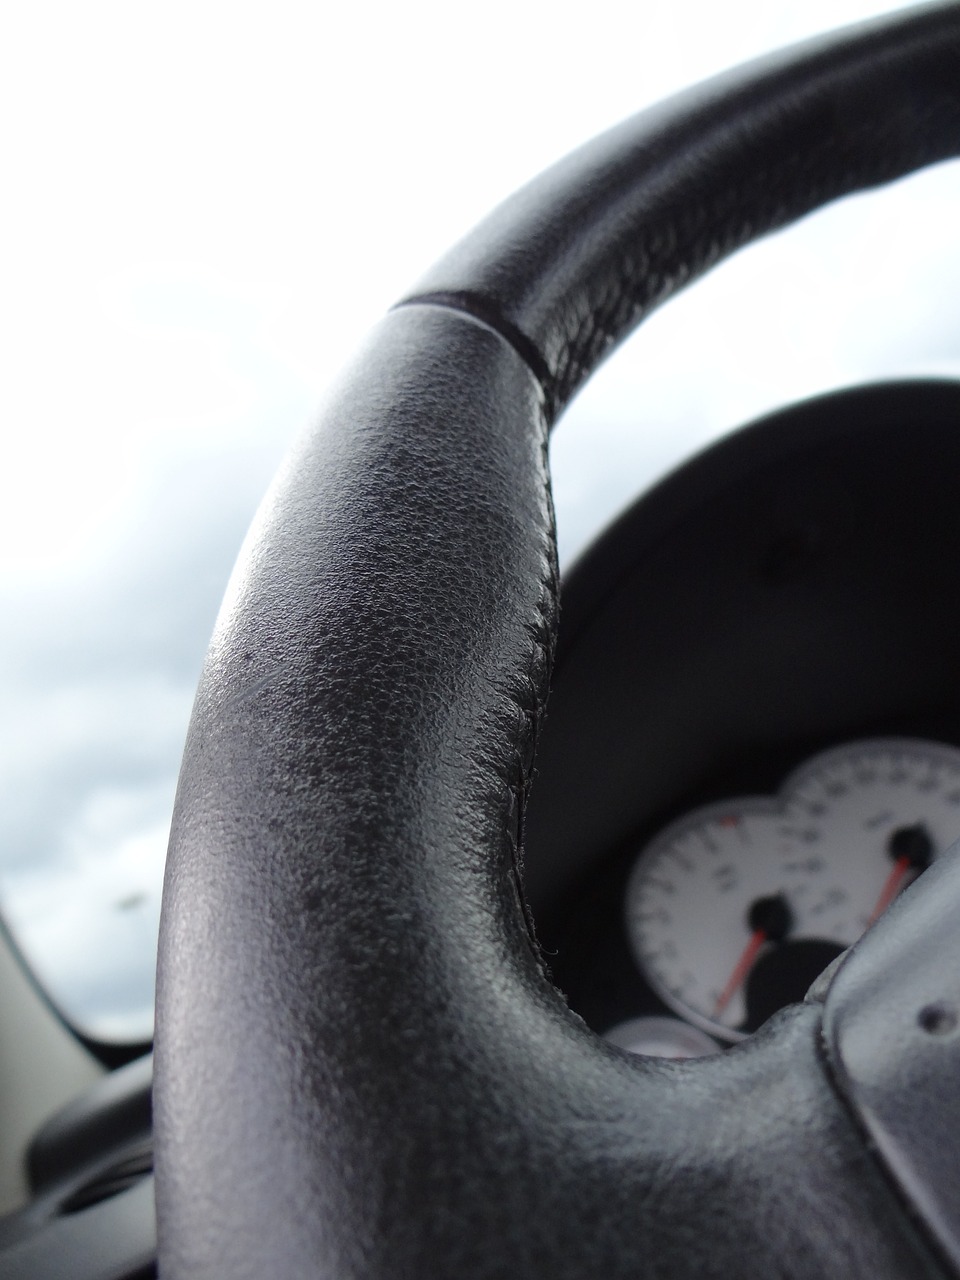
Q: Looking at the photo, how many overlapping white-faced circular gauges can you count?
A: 2